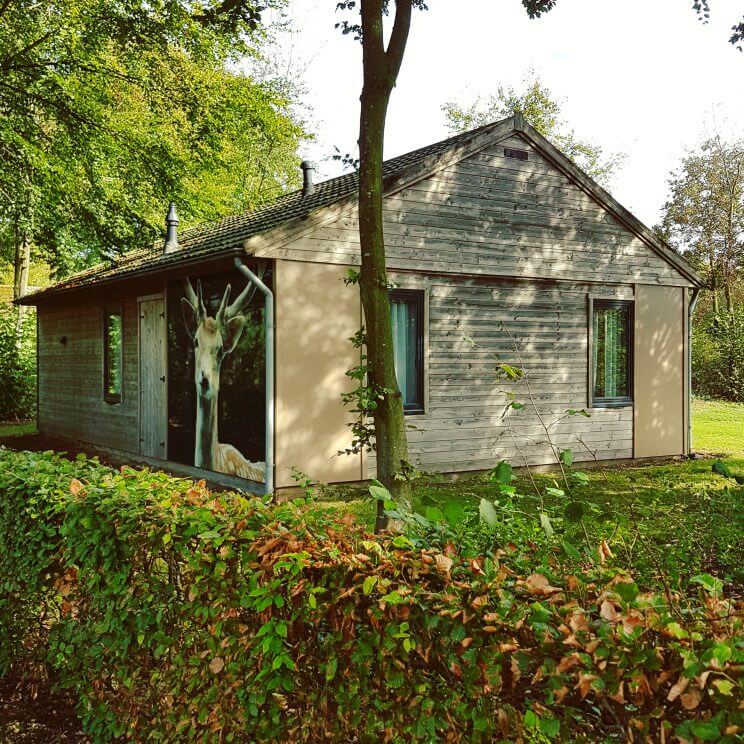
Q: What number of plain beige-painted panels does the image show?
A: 2